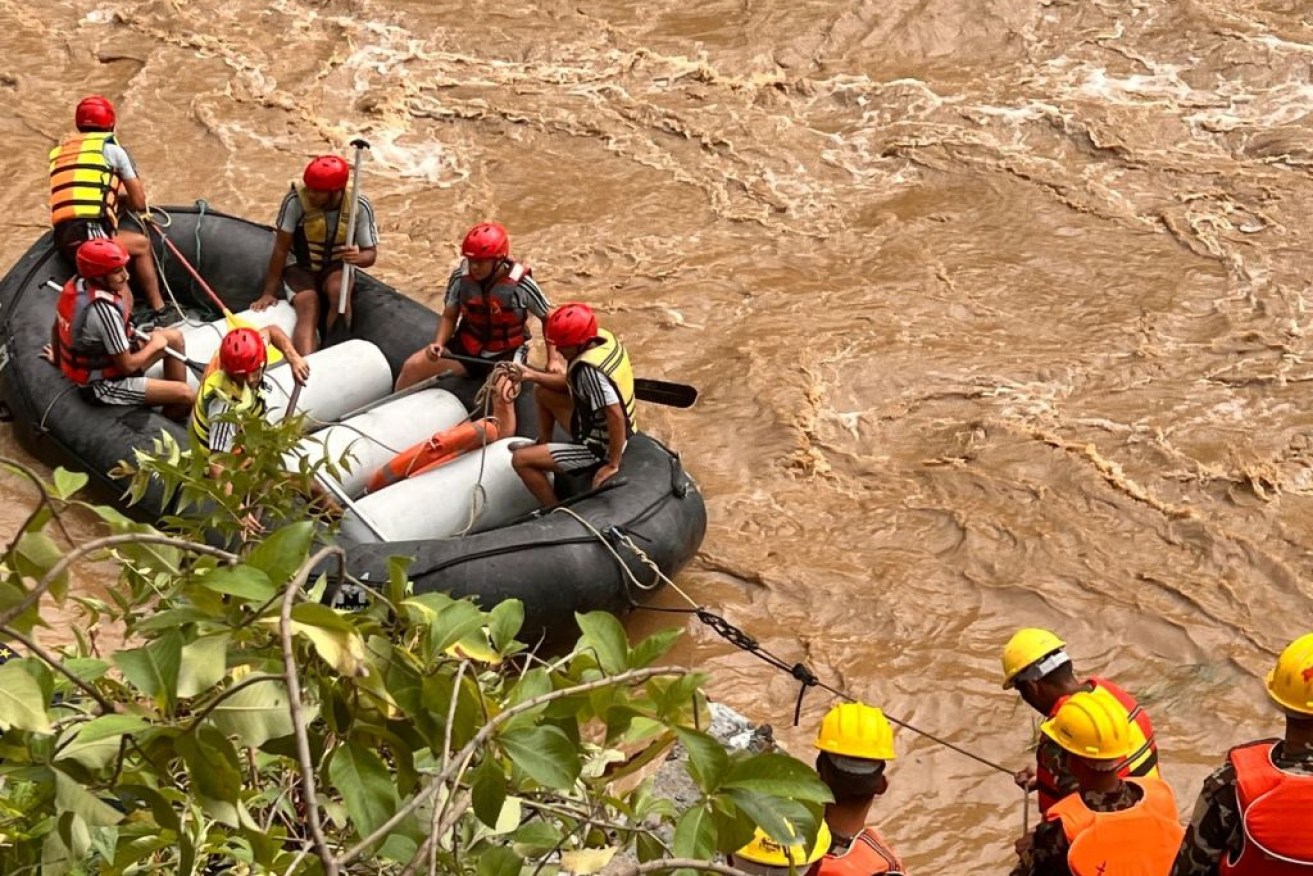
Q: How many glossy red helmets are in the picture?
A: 6